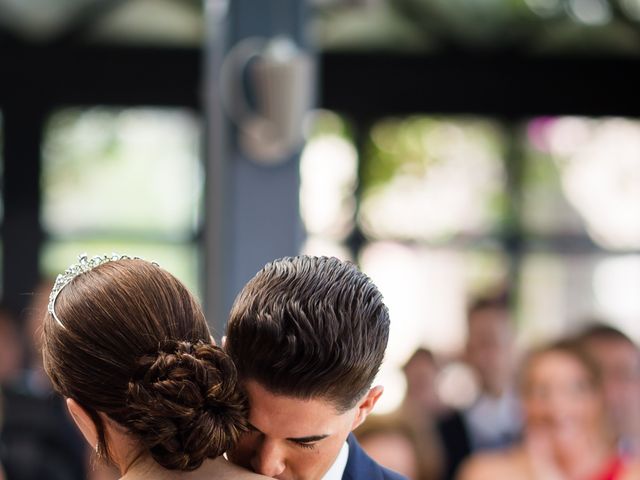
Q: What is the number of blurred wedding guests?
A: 5